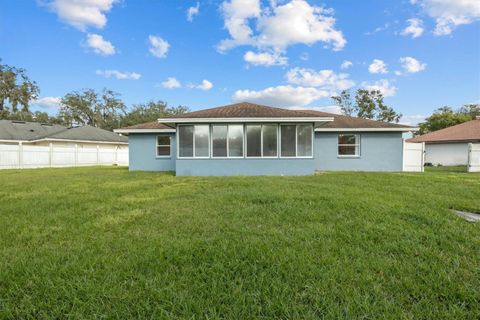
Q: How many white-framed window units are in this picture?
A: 6